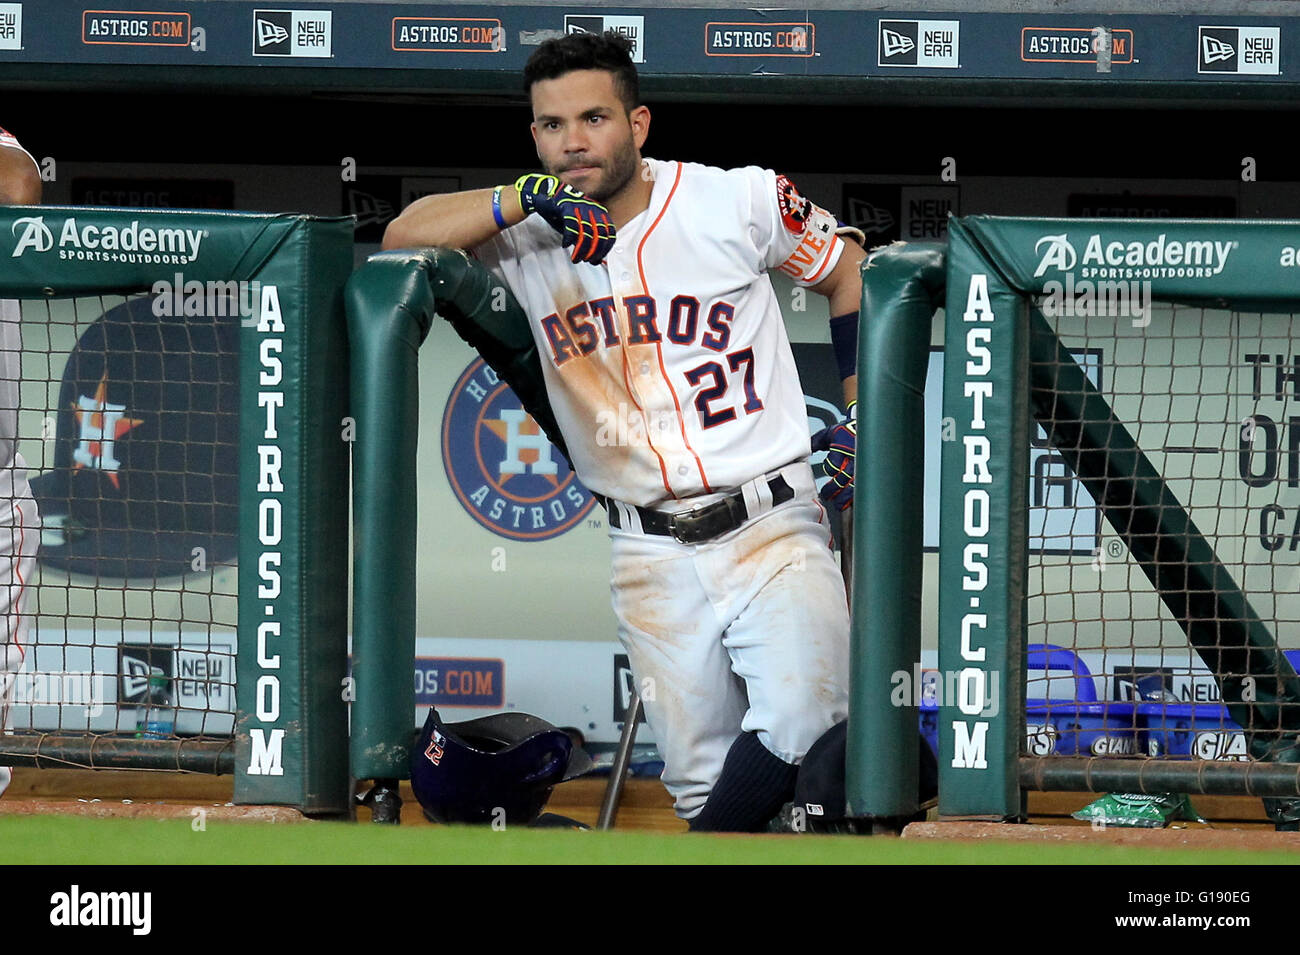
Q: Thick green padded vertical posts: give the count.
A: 4